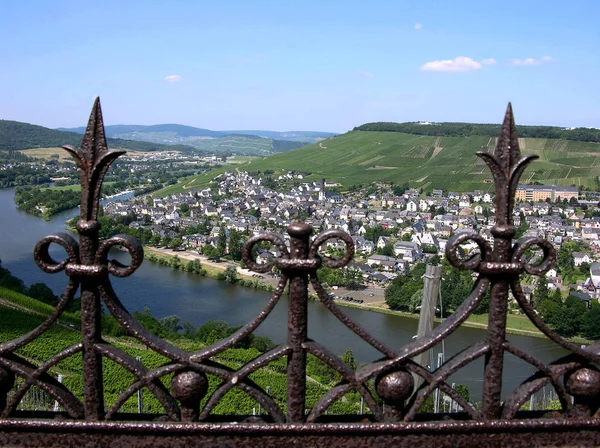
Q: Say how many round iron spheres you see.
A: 4